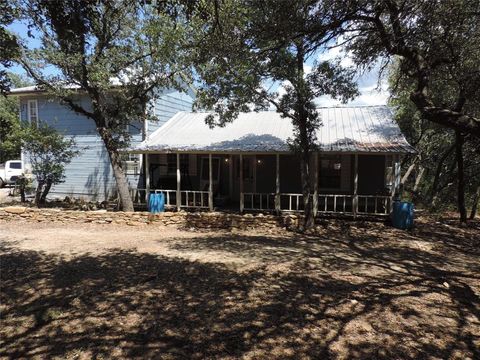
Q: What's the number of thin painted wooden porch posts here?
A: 8